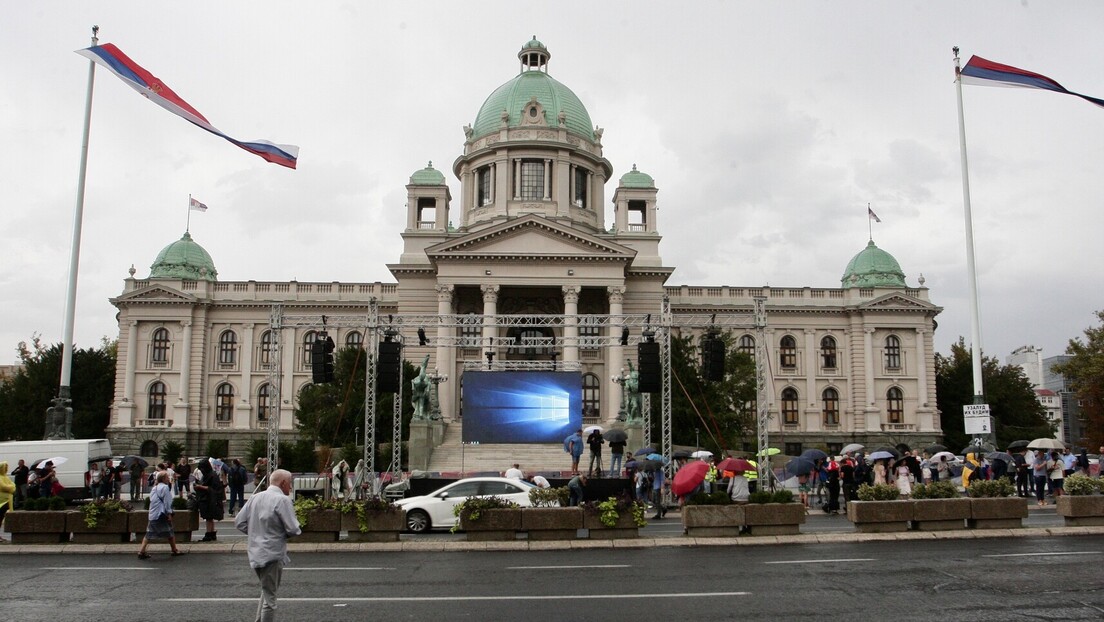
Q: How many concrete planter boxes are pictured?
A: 14